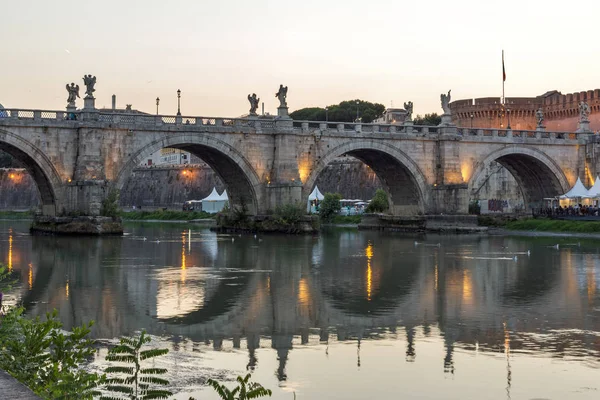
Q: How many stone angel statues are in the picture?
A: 8